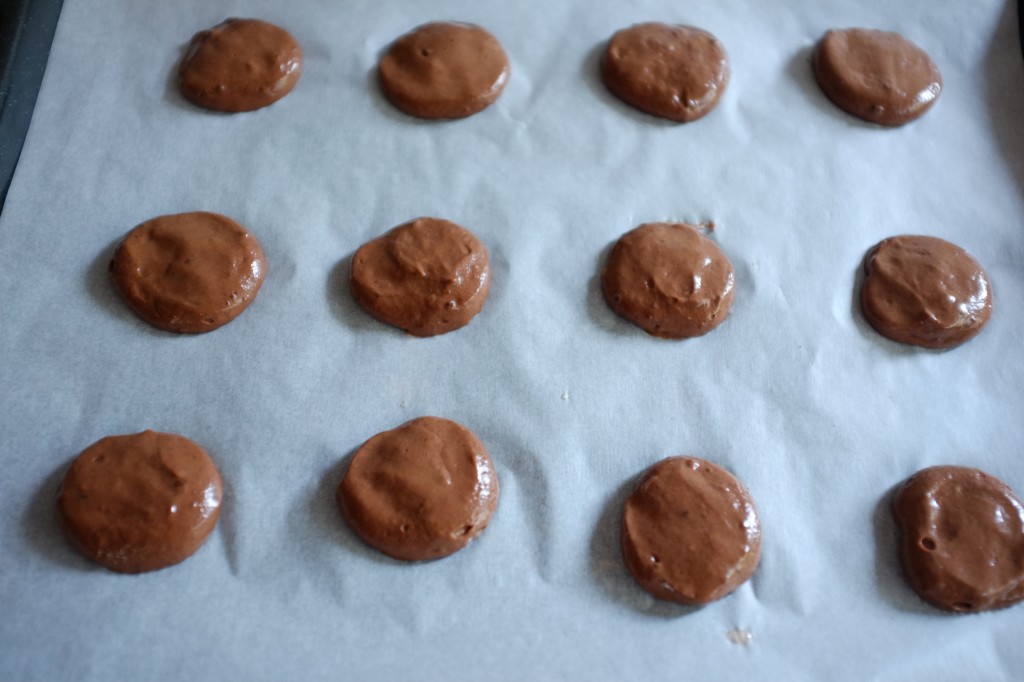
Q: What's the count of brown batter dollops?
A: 12